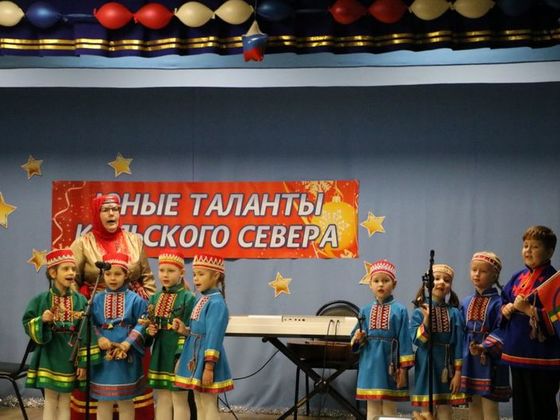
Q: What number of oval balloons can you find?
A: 12